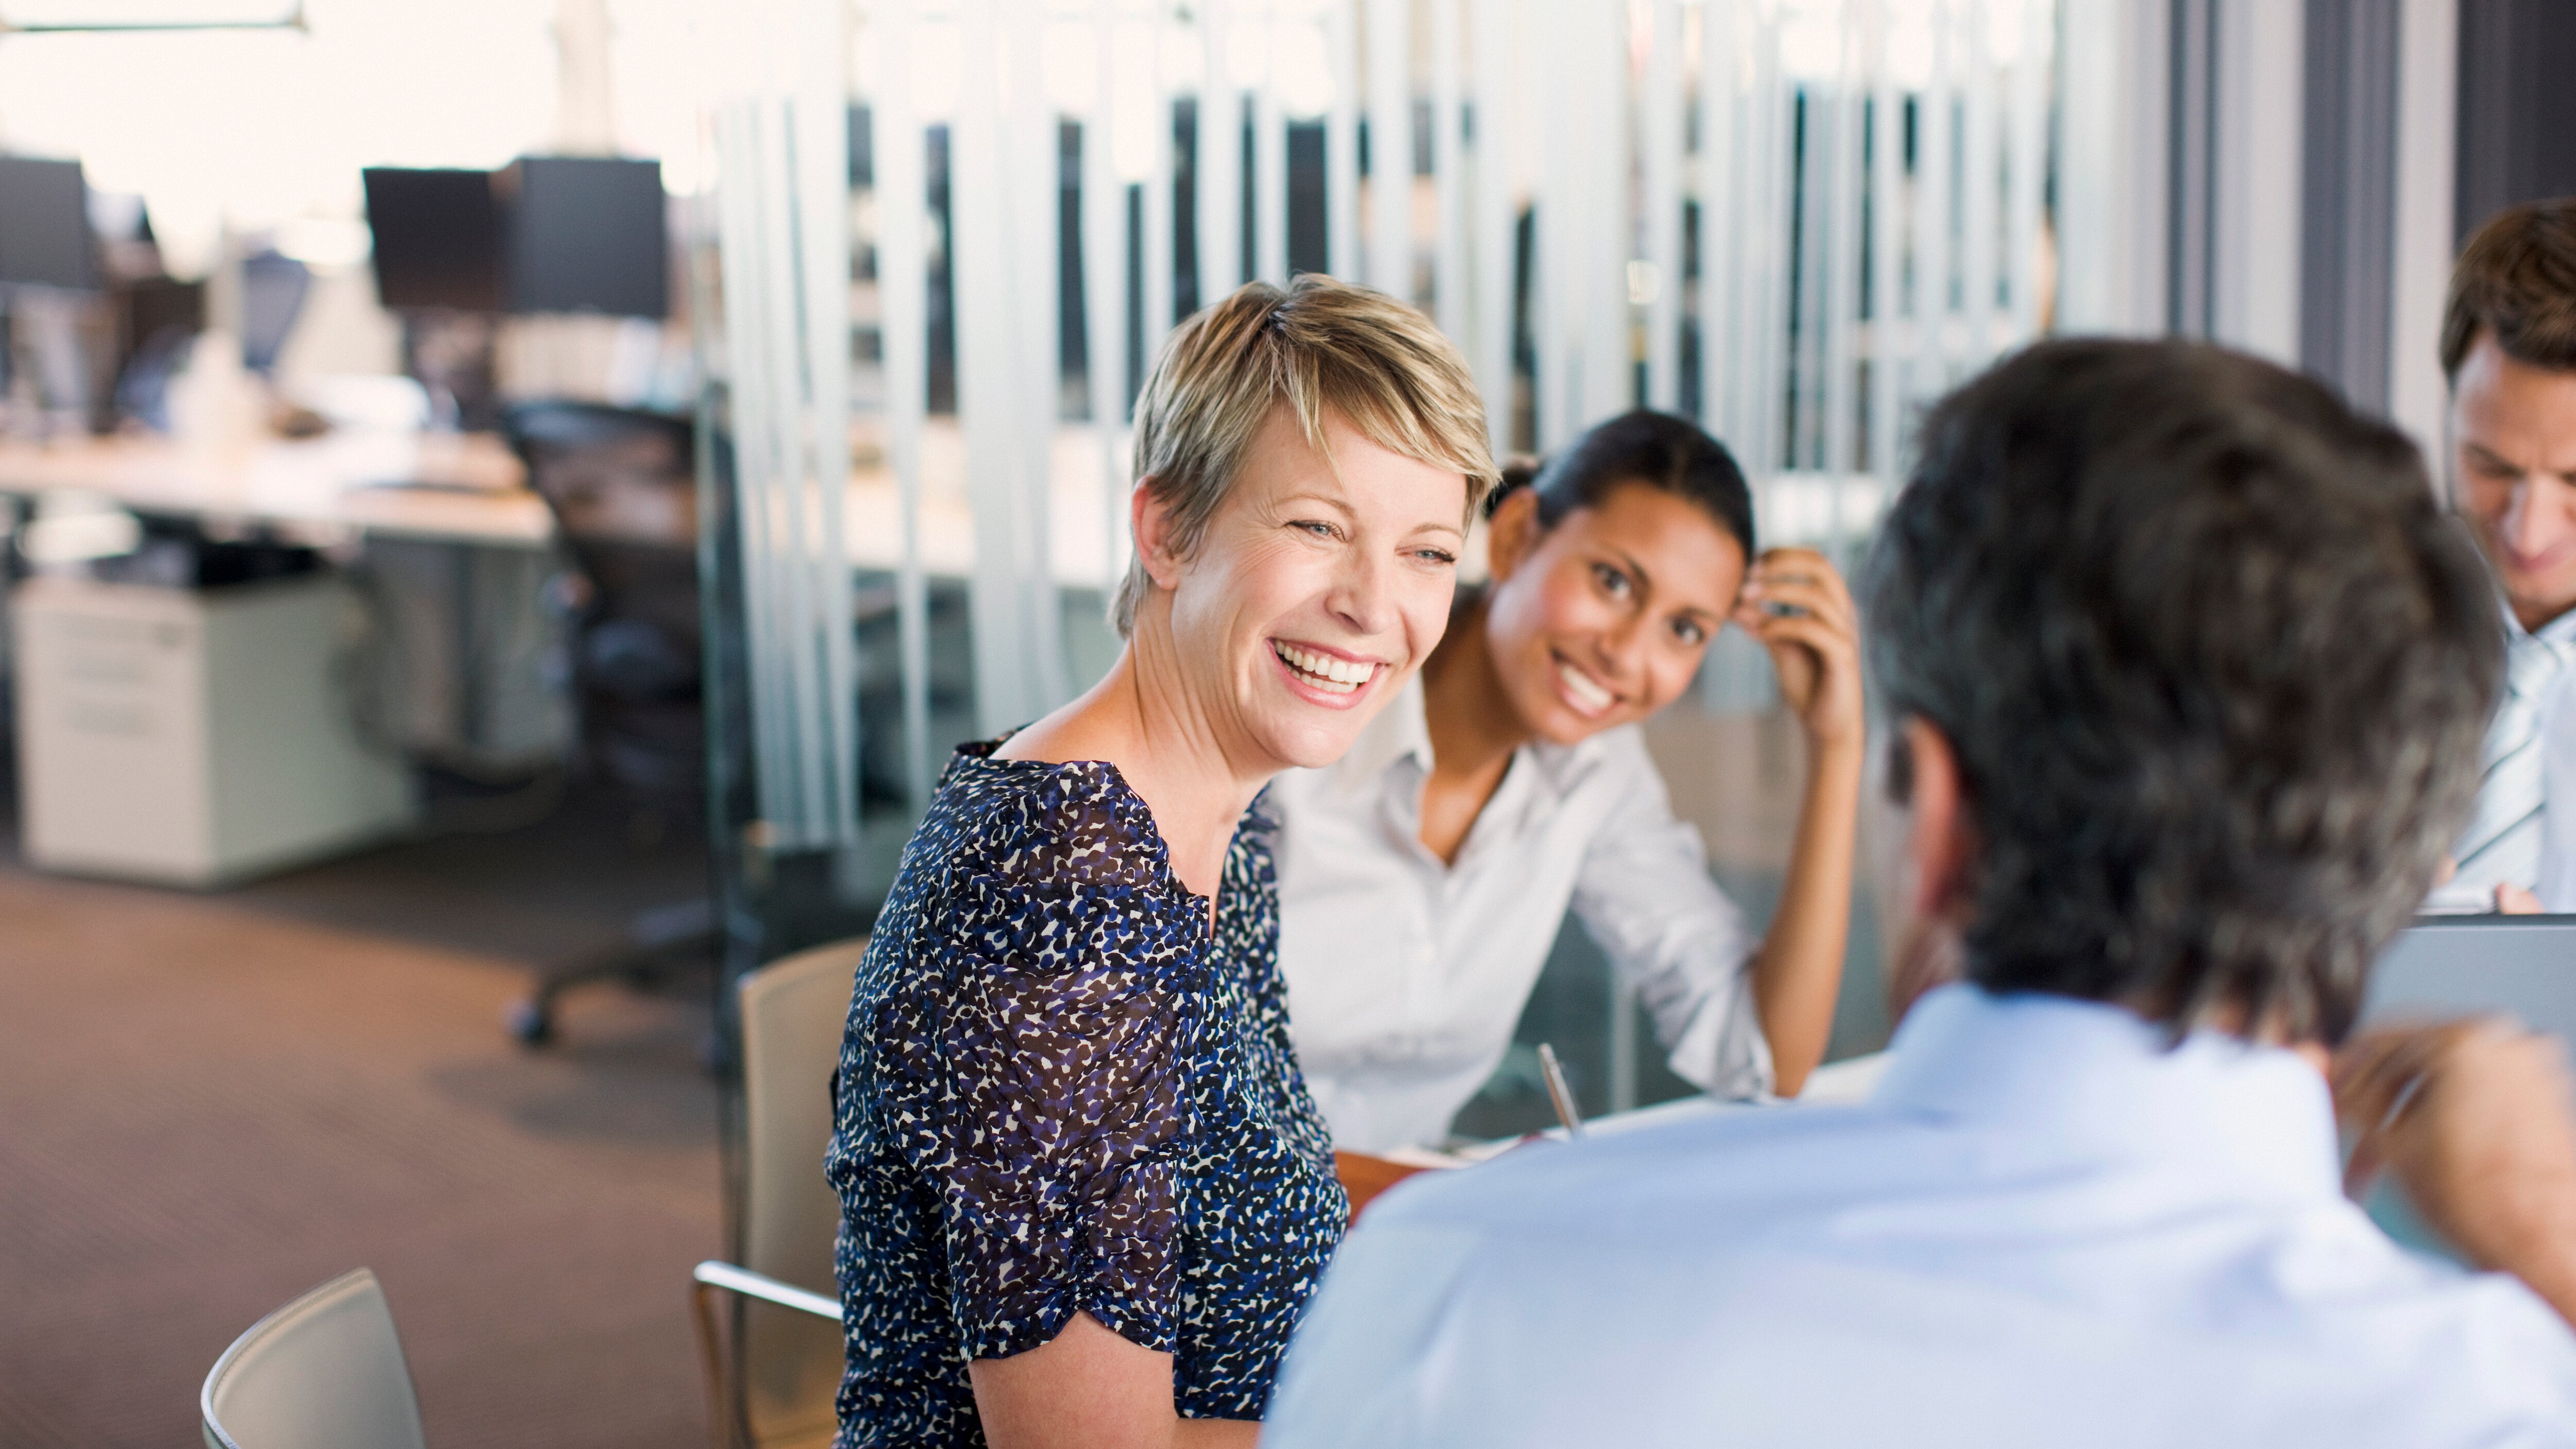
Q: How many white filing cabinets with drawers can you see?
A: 1